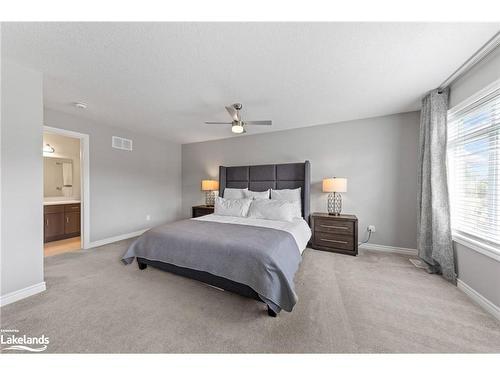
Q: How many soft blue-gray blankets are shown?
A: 1